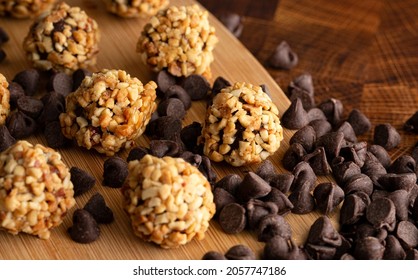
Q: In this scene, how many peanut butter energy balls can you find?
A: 9